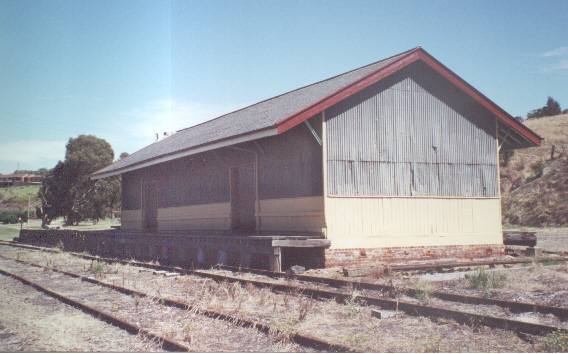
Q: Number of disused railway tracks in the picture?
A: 2